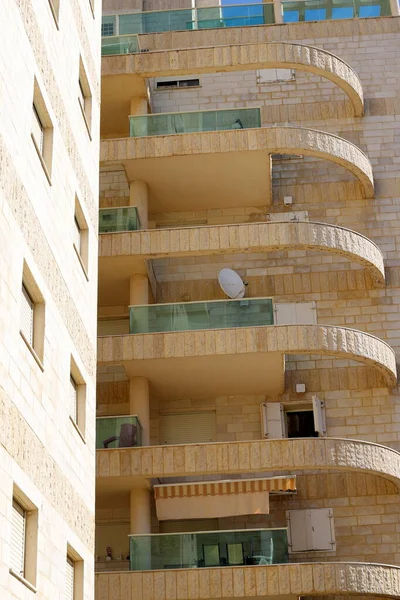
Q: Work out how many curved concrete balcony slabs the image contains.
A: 6